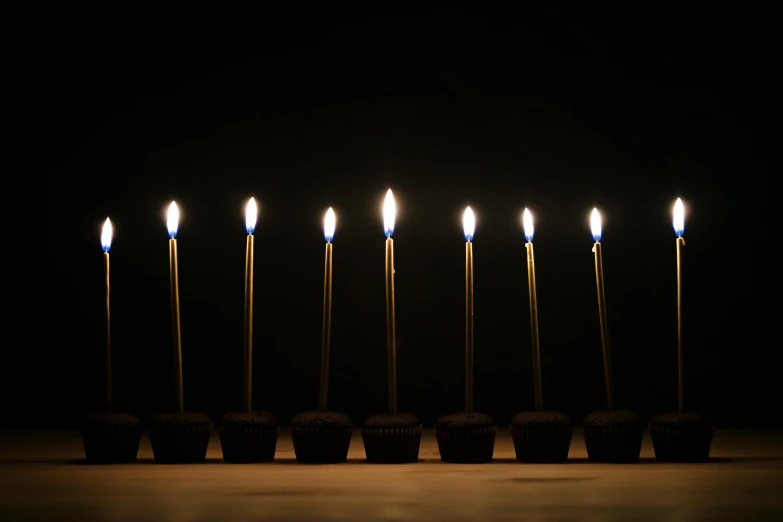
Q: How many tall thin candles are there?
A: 9